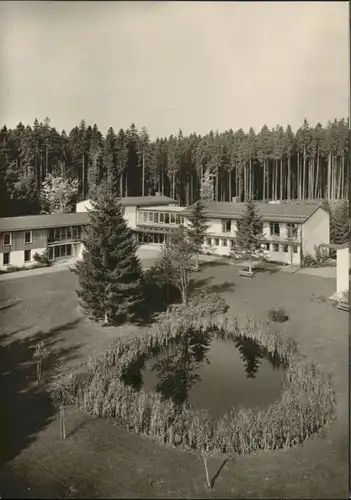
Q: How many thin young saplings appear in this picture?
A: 3